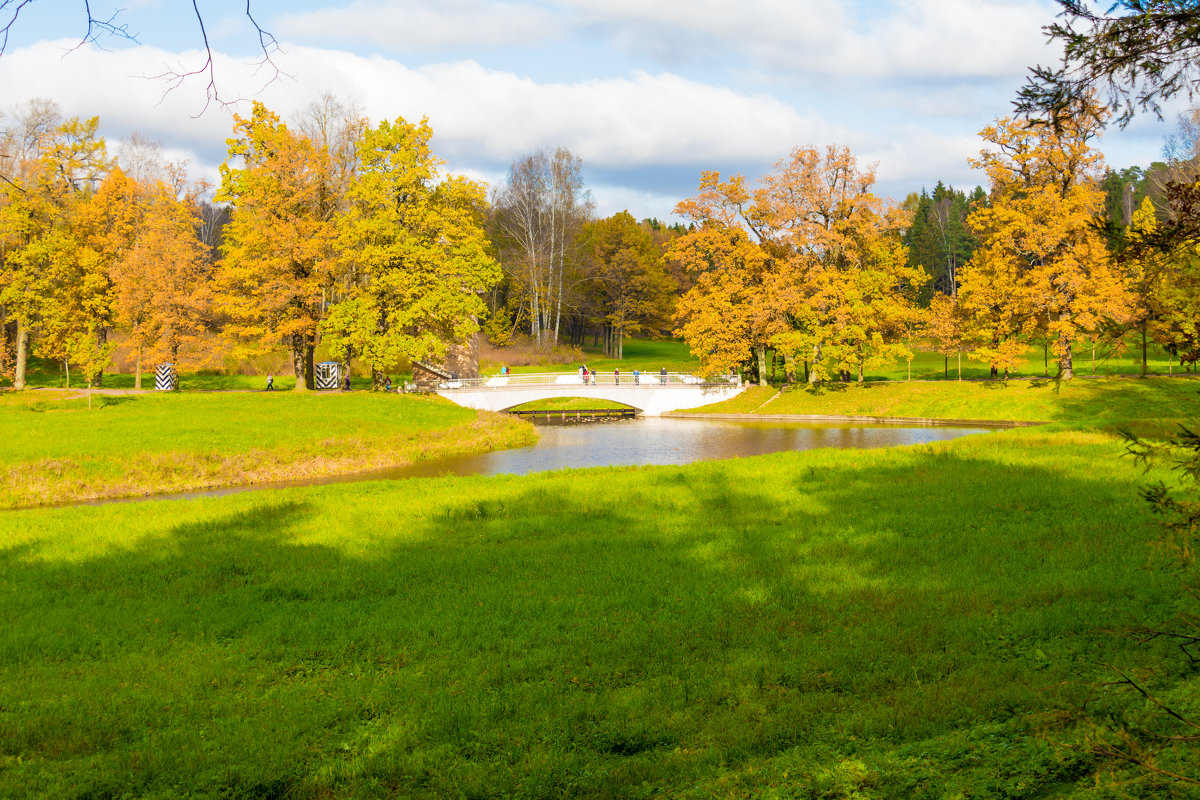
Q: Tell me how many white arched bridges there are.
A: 1